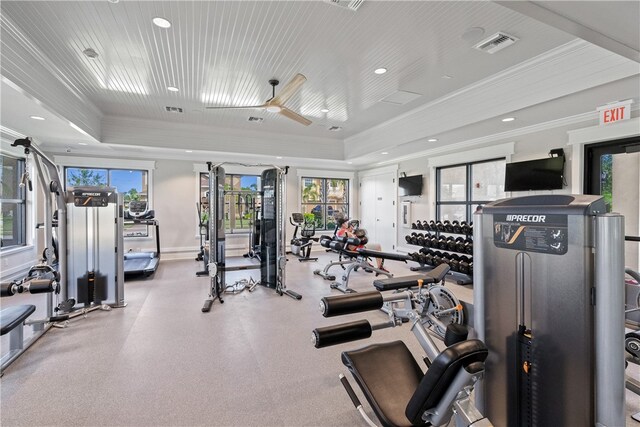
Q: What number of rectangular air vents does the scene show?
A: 5